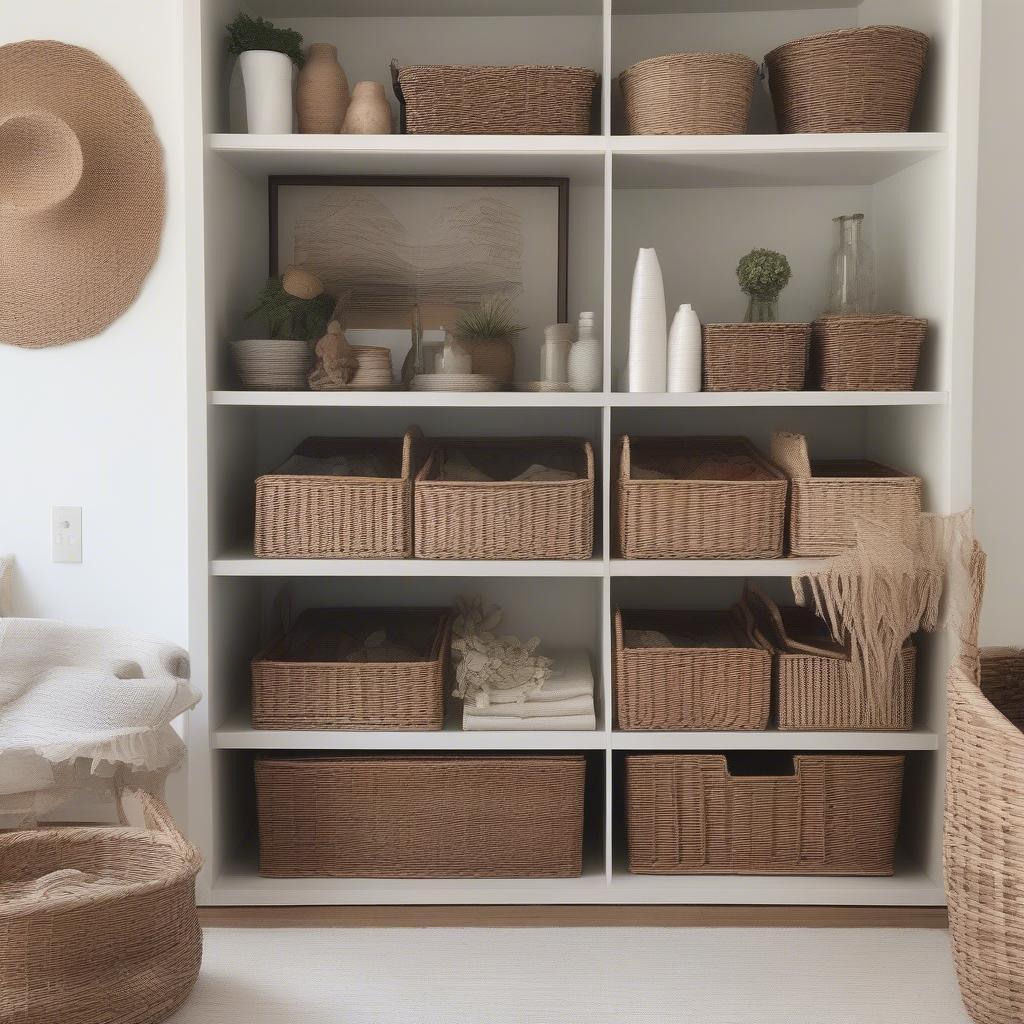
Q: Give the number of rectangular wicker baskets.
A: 12